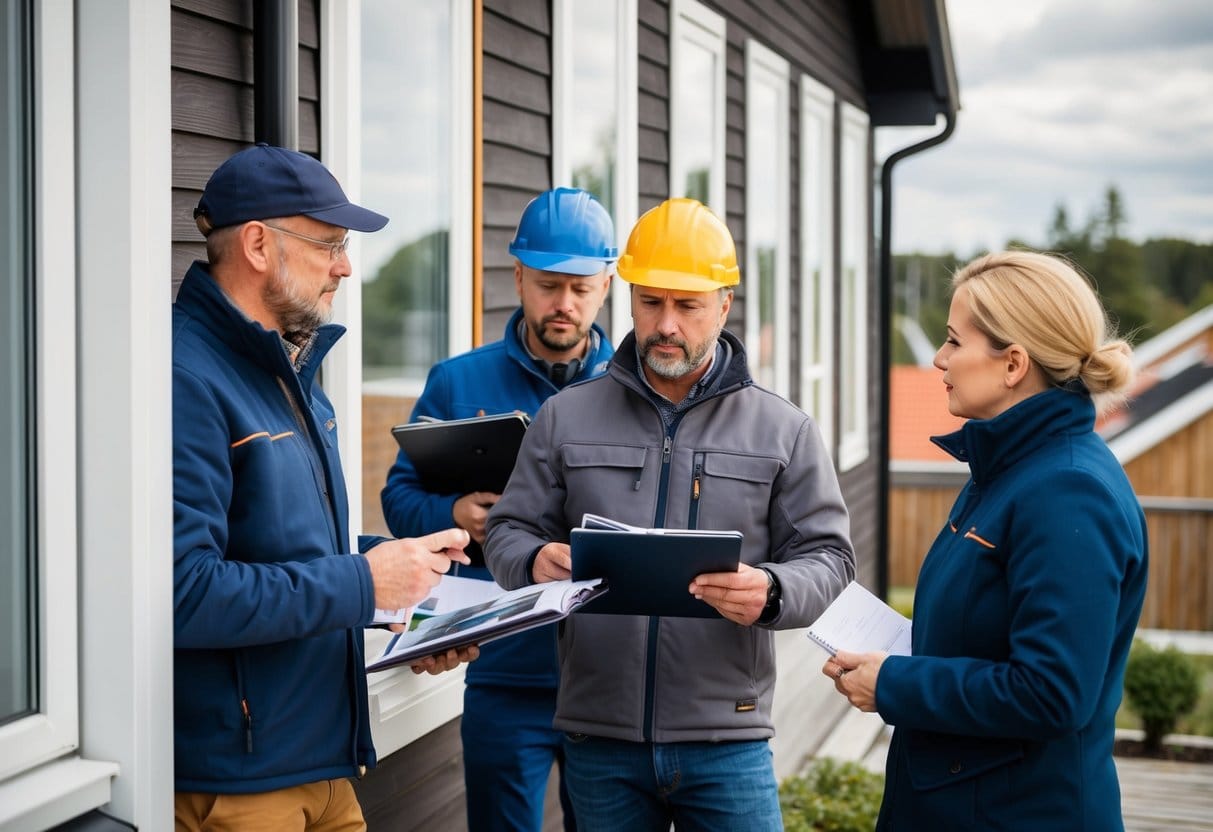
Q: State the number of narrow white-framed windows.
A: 5